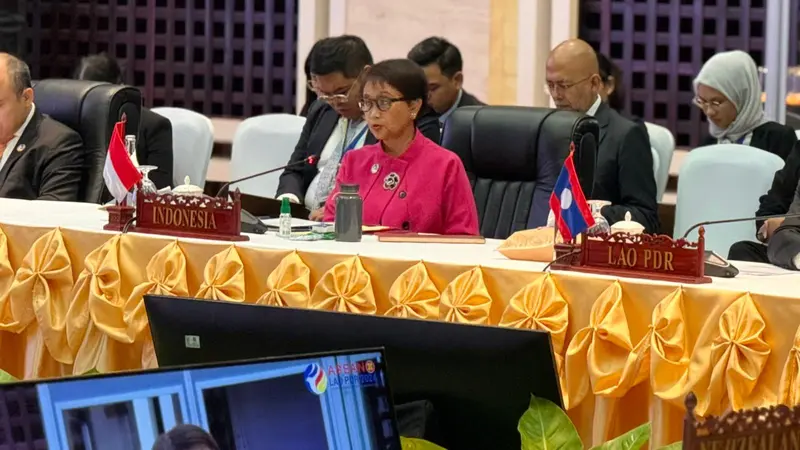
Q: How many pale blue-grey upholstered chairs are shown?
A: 4